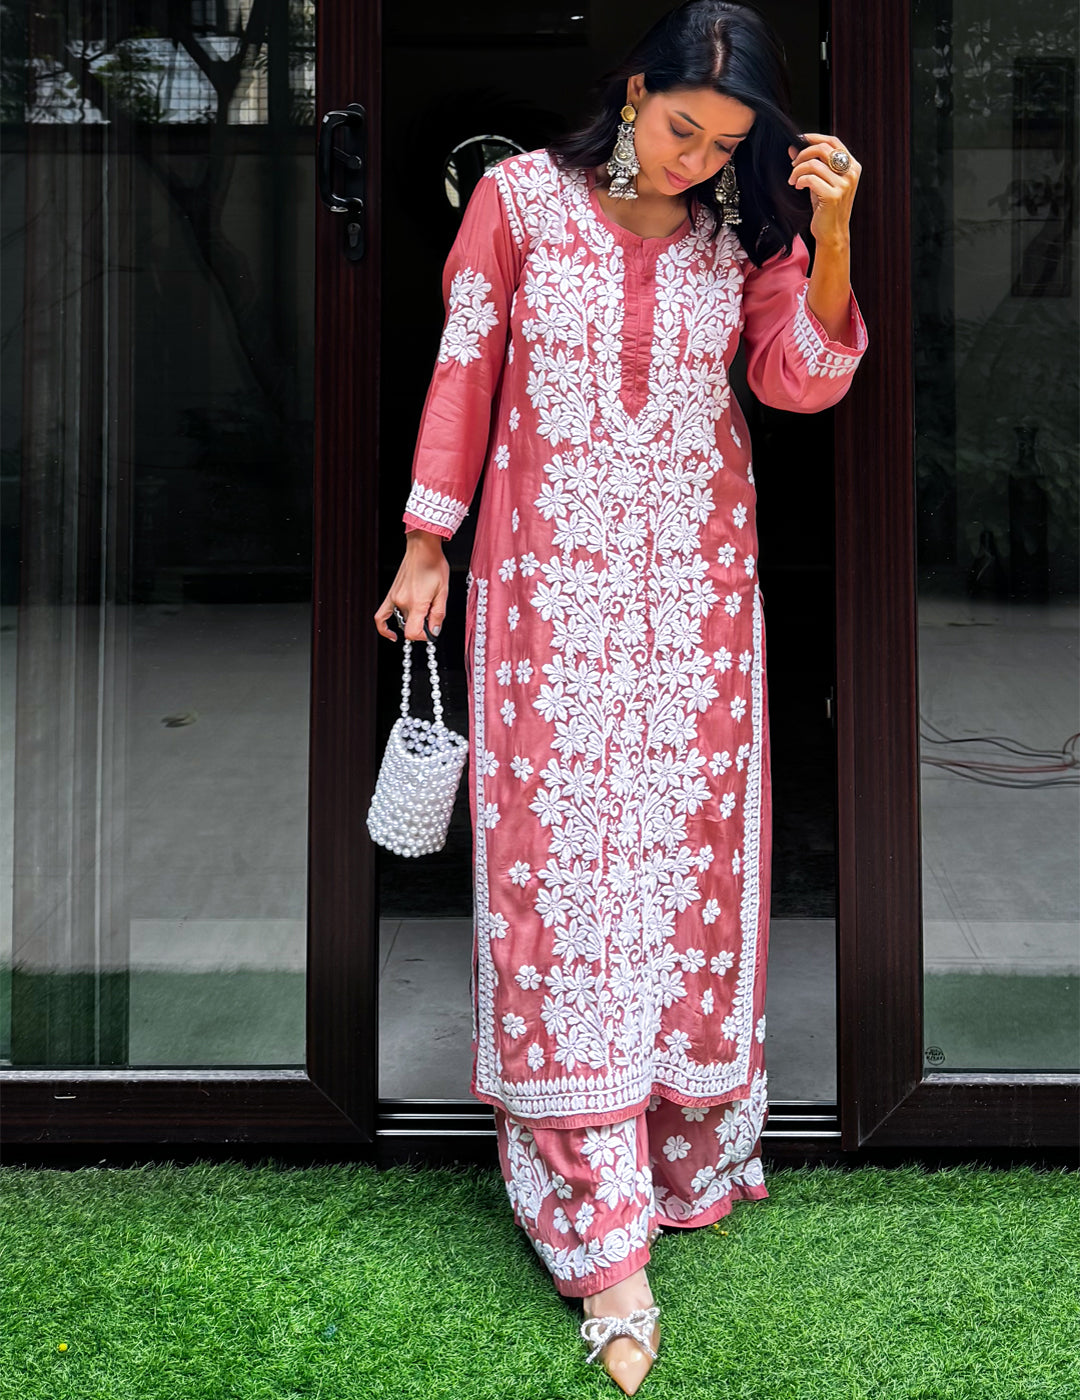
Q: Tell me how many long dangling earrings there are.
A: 2